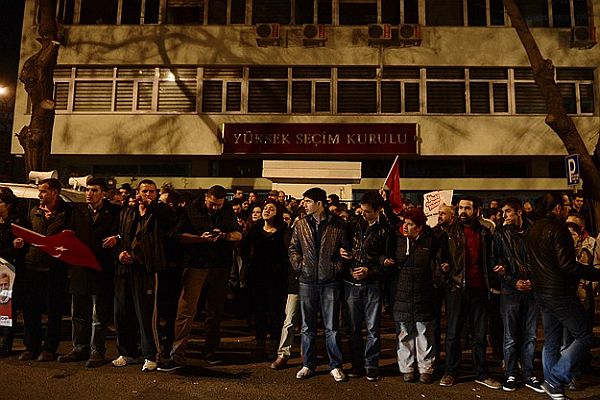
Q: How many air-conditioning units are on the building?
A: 5